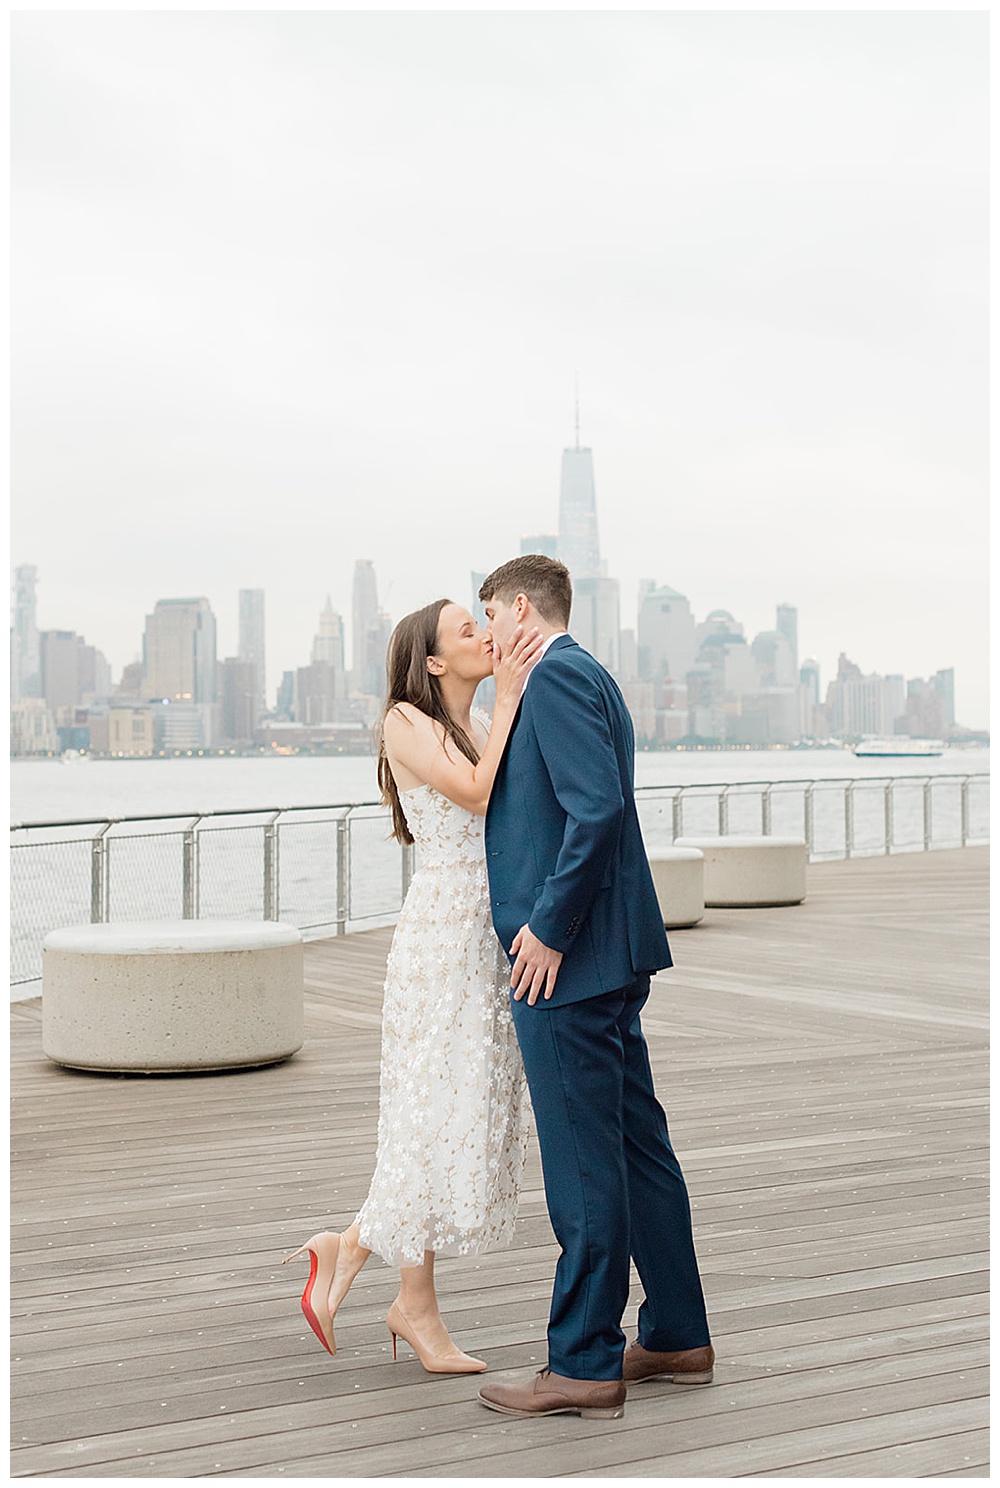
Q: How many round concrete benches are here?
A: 3